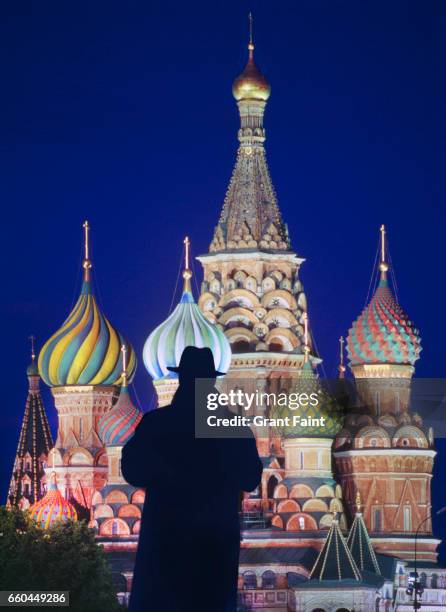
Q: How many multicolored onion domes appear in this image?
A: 6